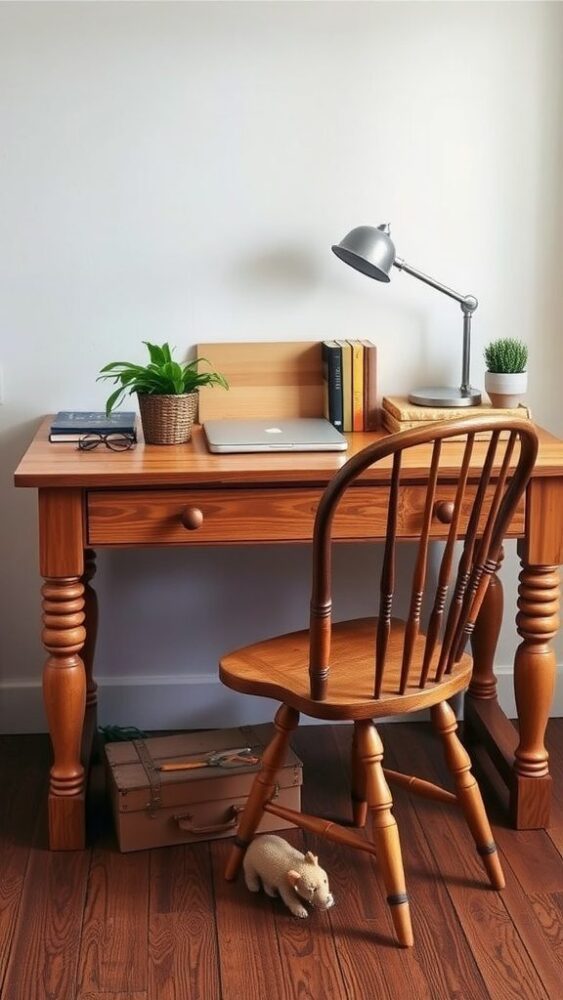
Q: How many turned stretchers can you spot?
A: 2